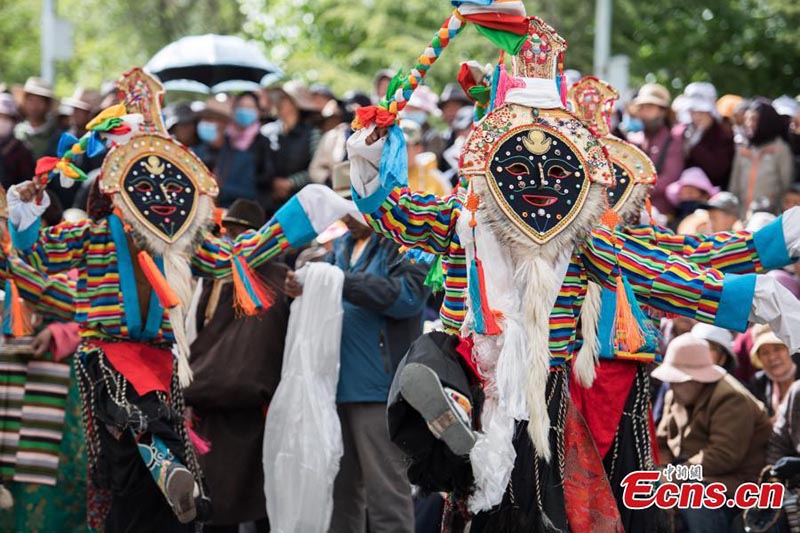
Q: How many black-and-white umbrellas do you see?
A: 1